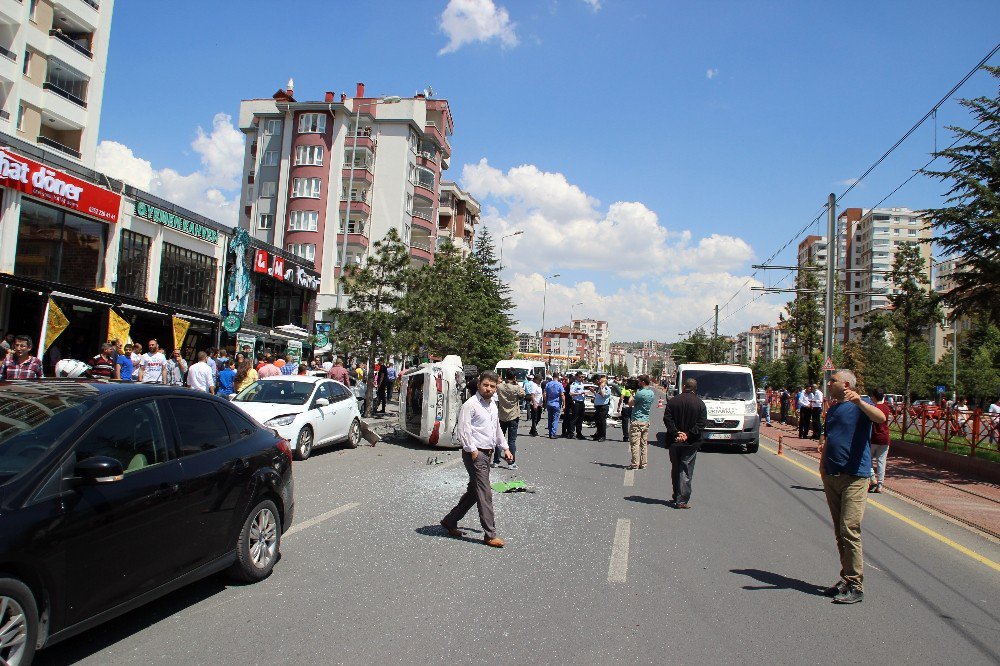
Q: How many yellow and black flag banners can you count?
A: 3